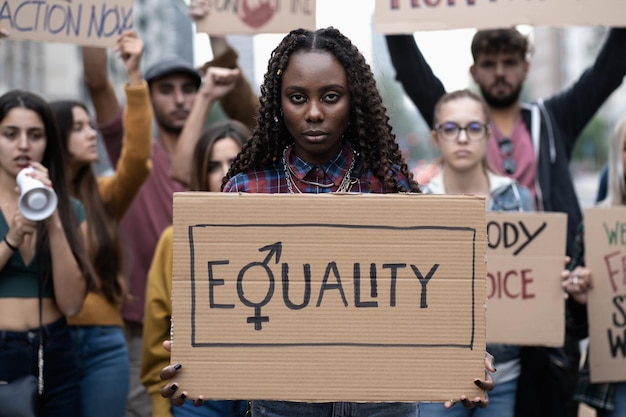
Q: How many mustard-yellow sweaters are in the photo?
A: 2